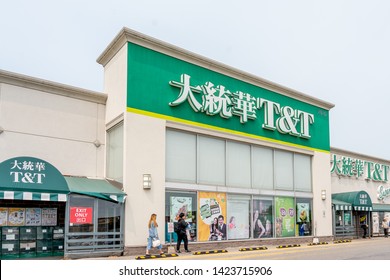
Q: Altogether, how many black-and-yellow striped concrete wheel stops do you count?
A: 6